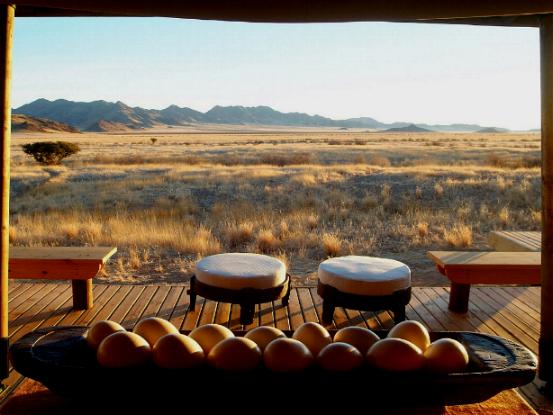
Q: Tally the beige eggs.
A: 14